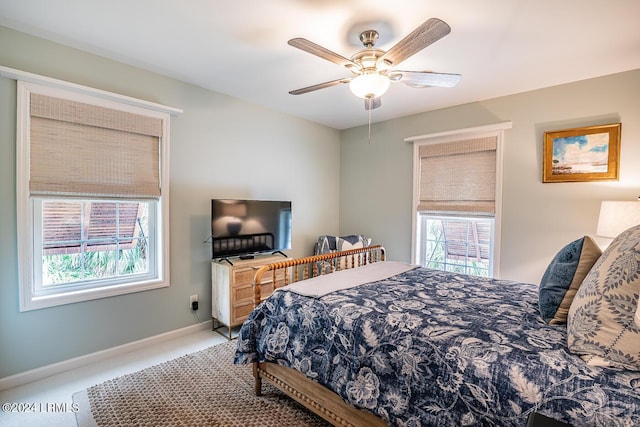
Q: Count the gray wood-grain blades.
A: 5